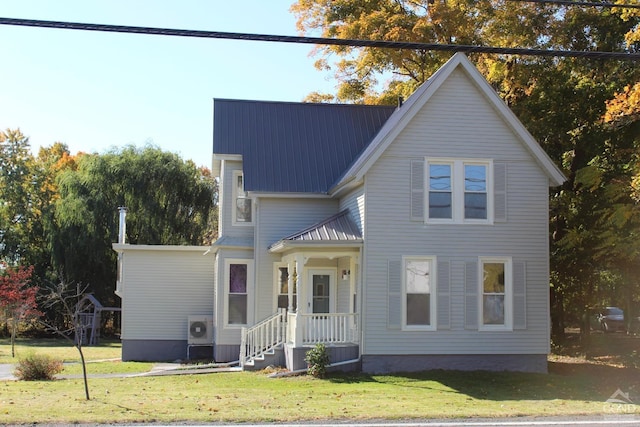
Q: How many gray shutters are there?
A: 6